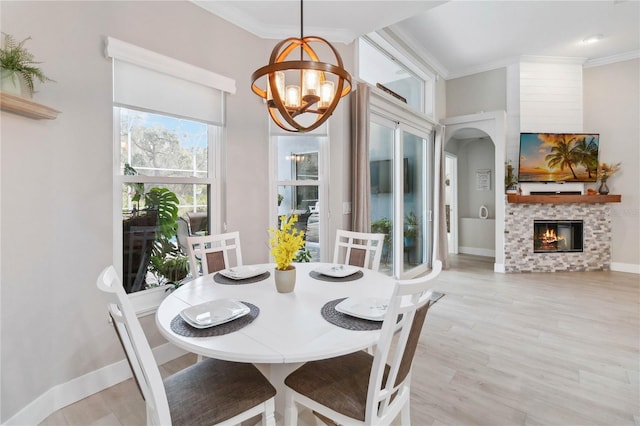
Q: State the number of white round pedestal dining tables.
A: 1